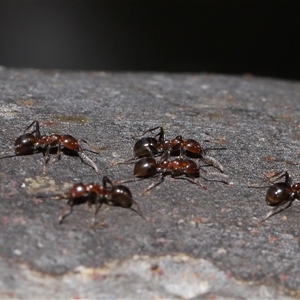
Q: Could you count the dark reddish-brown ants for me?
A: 5